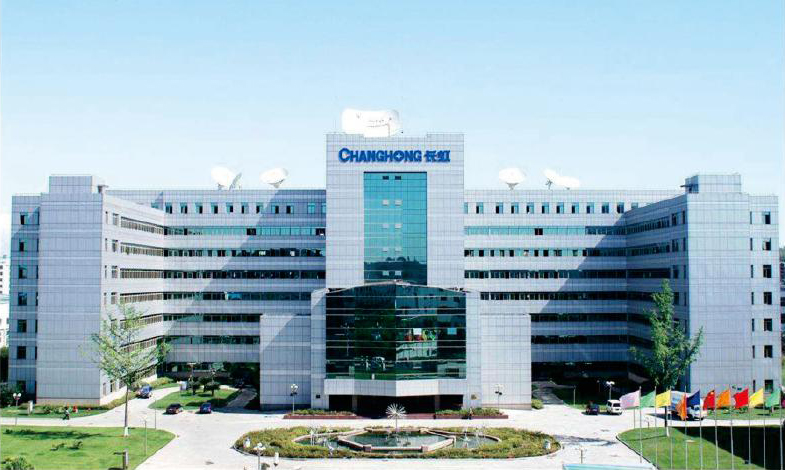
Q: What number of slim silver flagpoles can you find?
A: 10